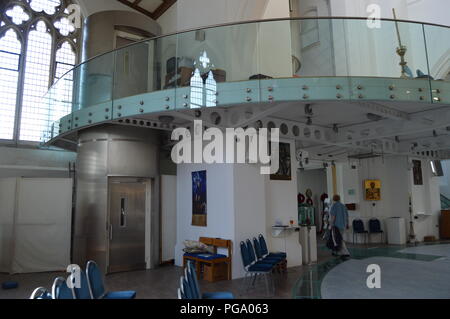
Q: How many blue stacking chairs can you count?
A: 14